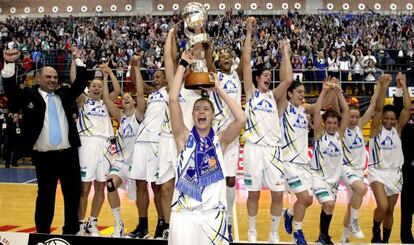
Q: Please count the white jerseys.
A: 11